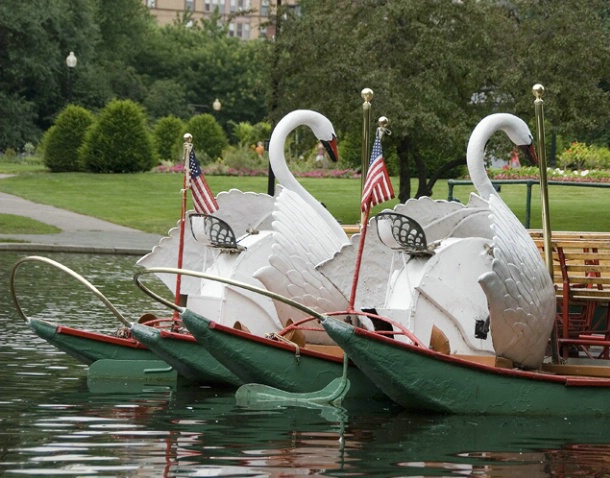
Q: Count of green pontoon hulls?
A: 4